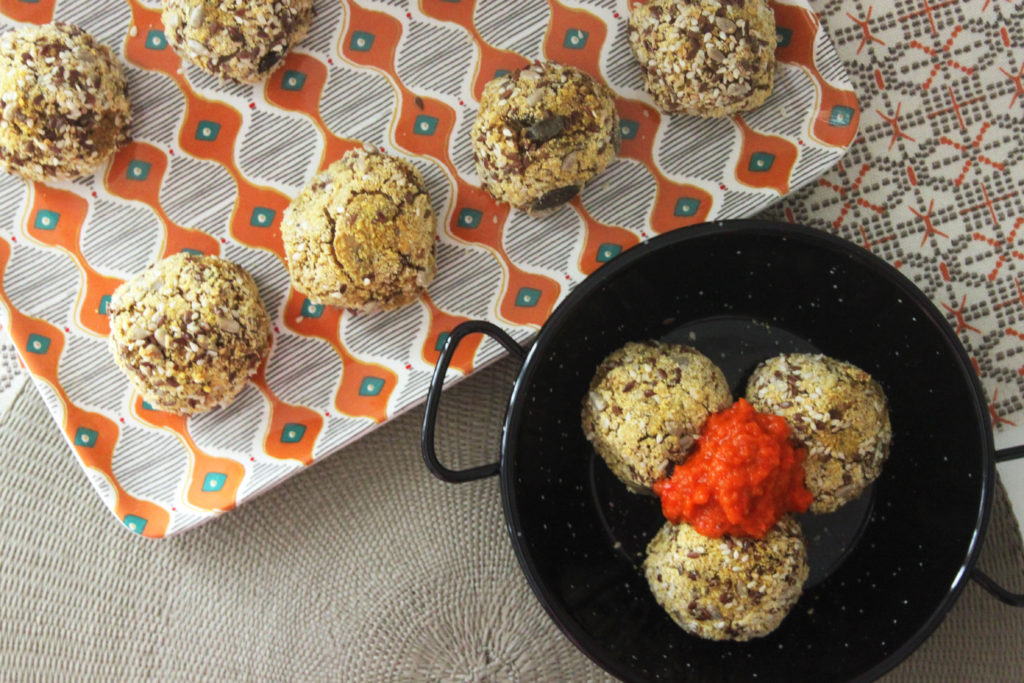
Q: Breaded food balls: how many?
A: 9